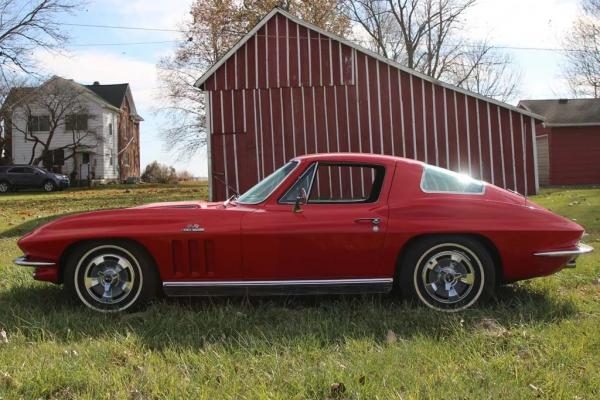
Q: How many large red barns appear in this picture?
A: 1